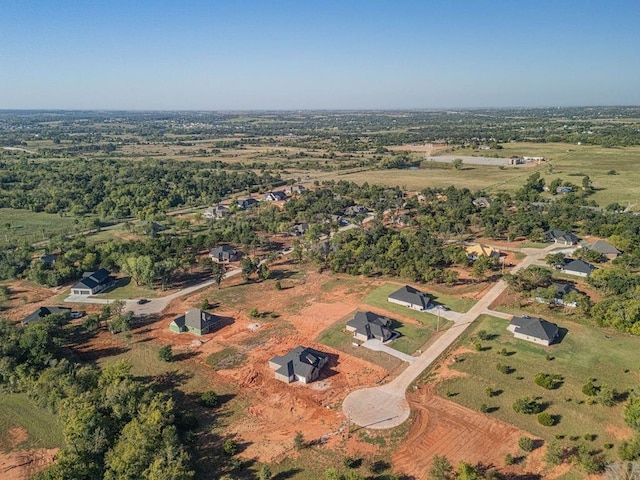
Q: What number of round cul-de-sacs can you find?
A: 2